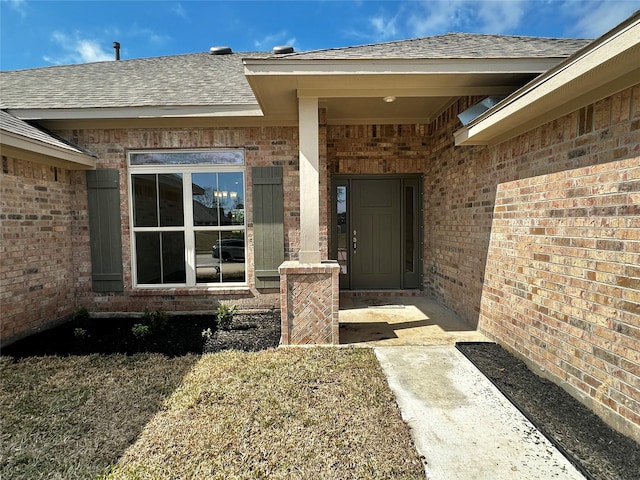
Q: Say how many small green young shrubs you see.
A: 6